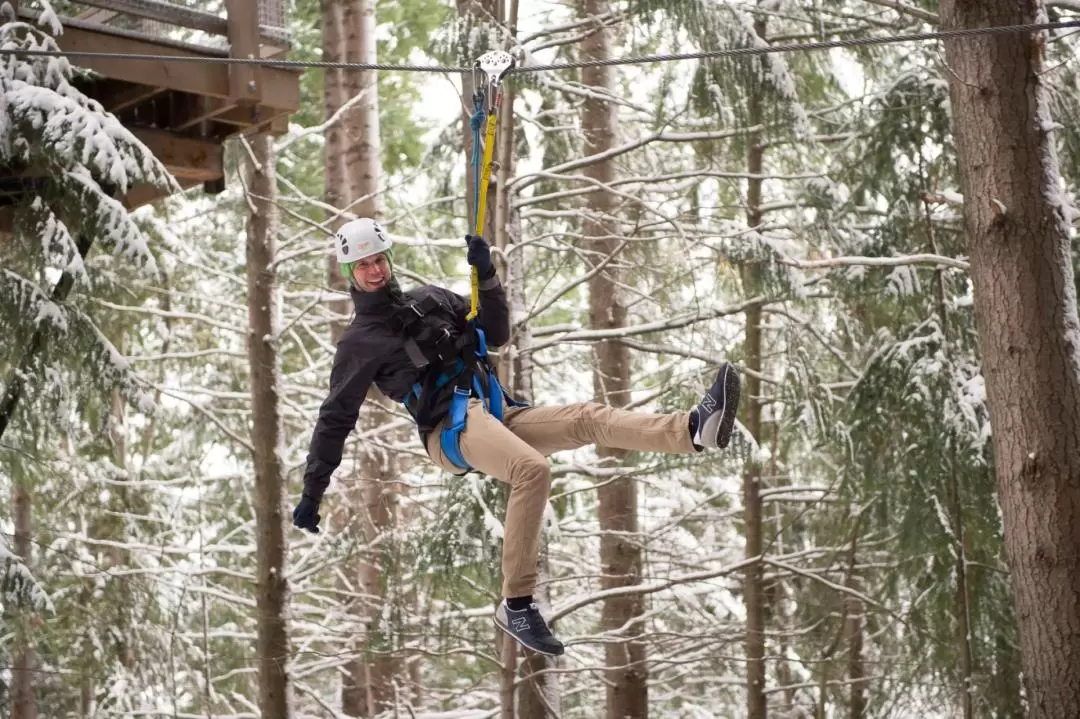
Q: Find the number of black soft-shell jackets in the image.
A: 1